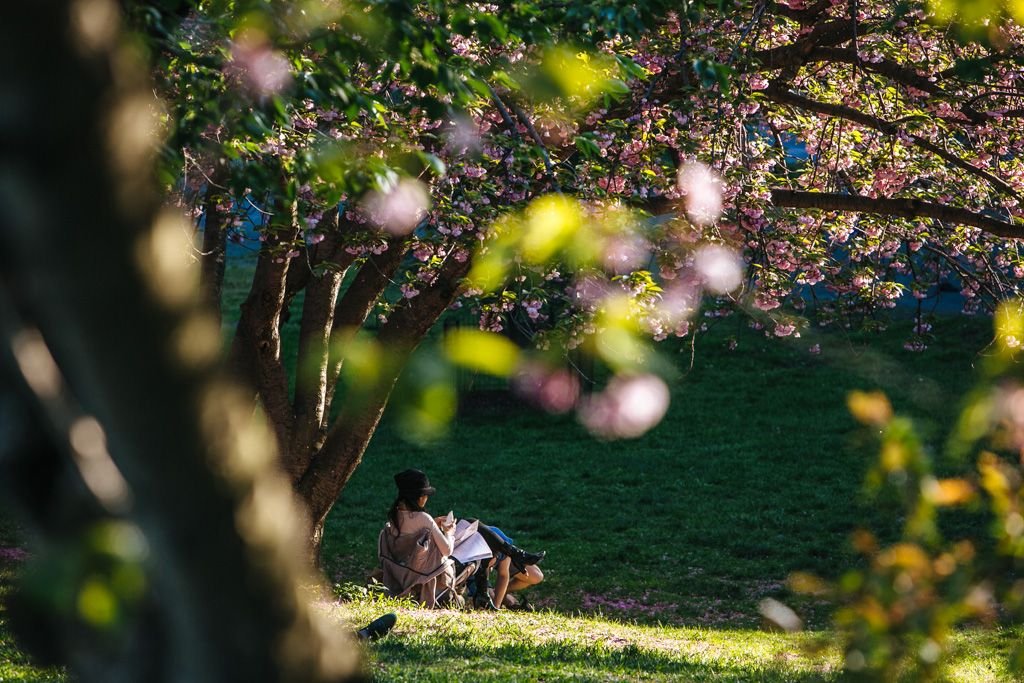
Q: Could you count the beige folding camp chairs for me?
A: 1